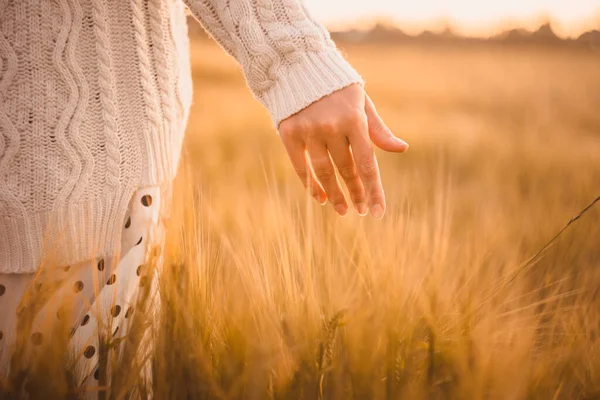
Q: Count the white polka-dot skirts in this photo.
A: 1